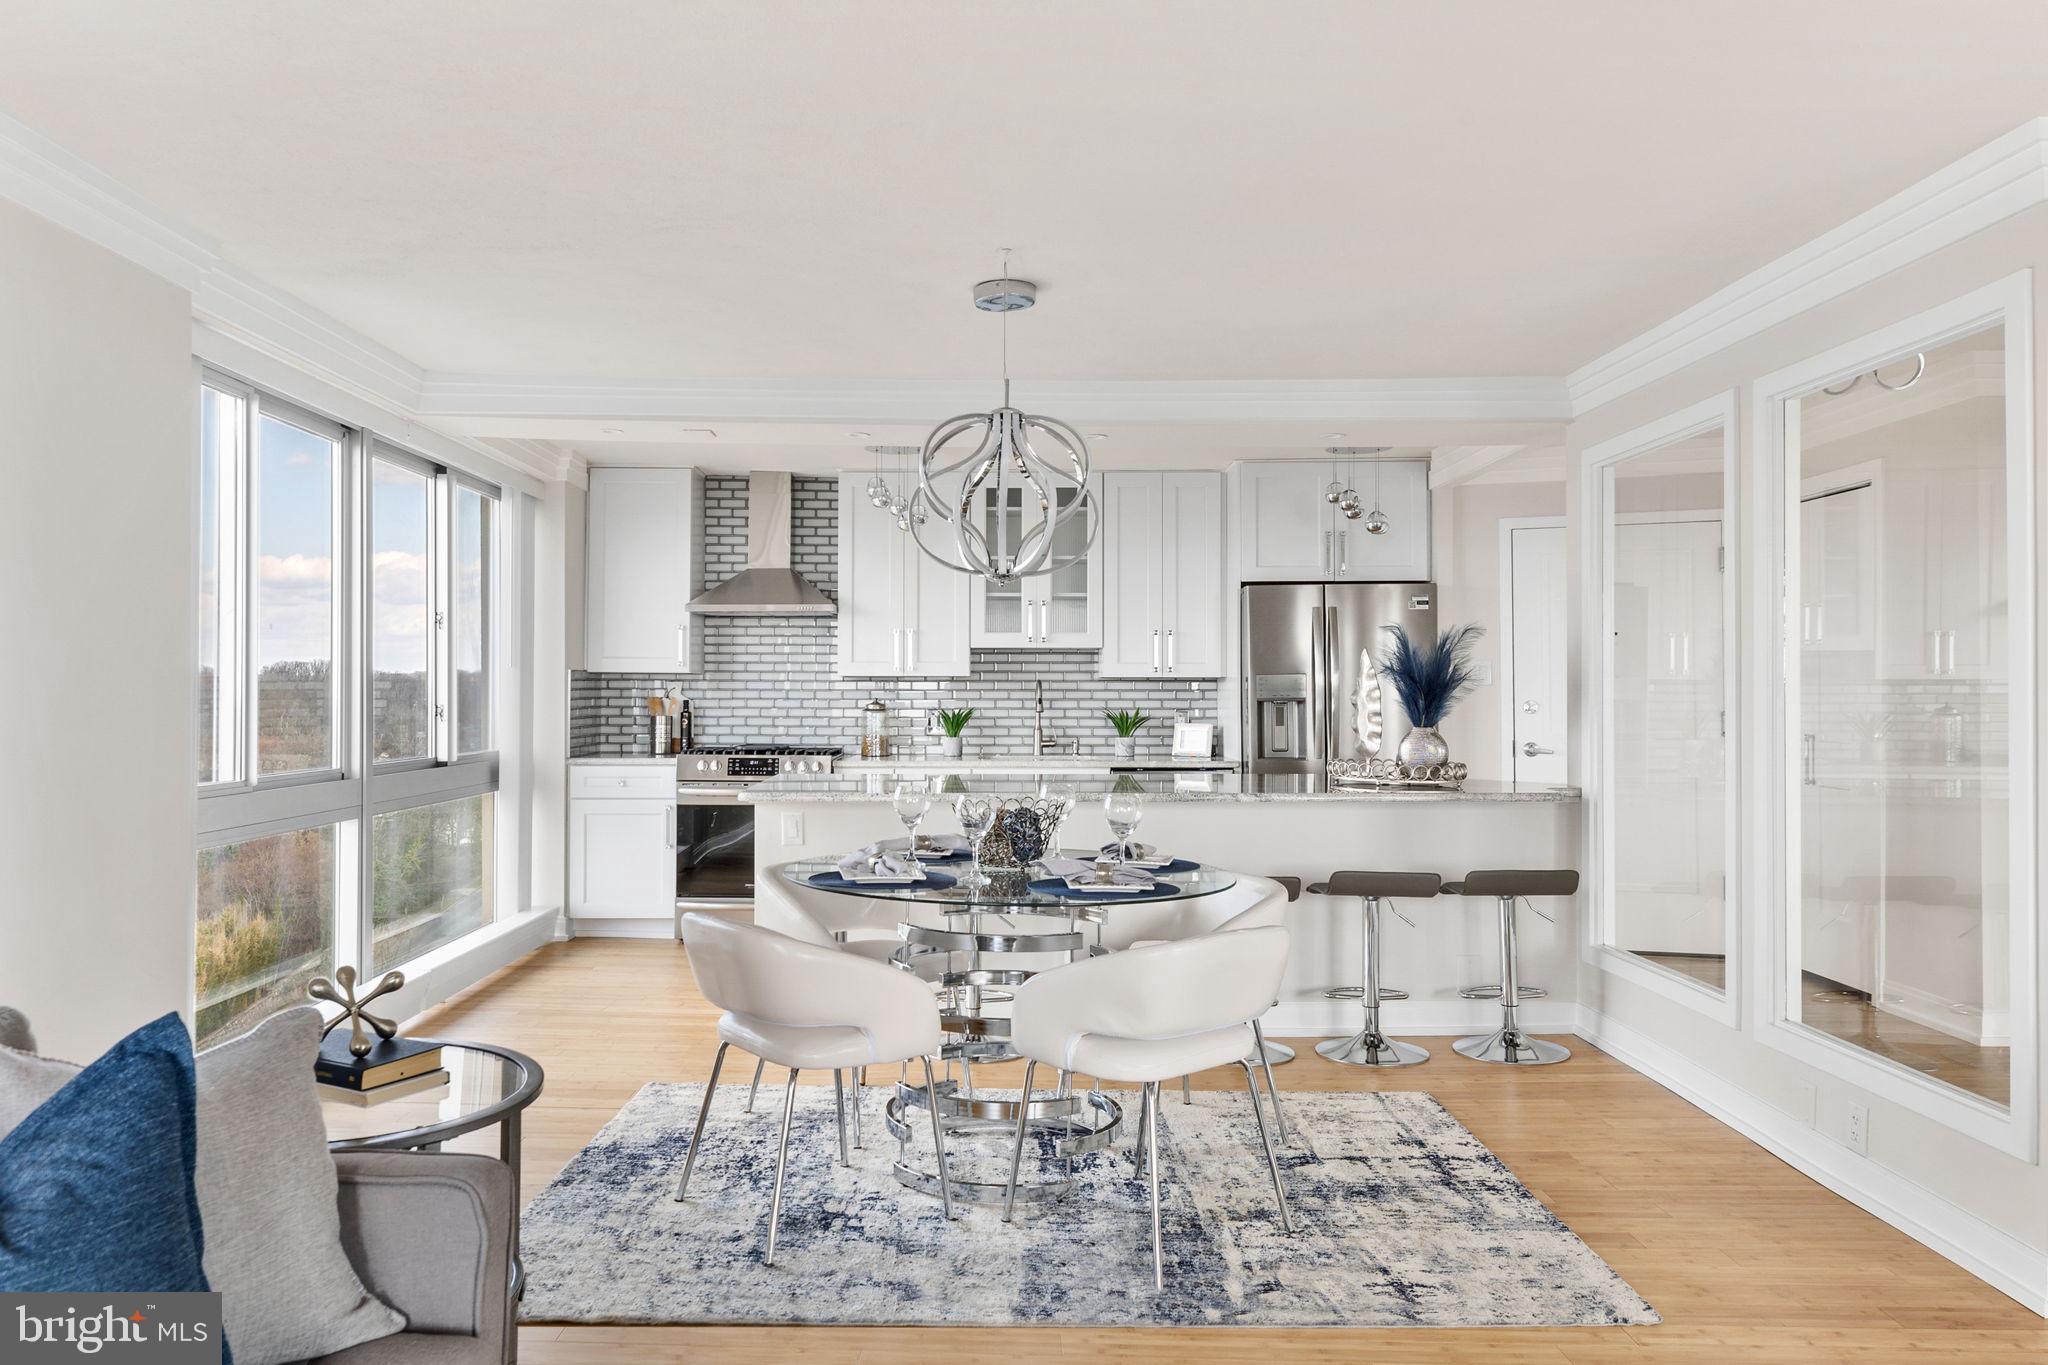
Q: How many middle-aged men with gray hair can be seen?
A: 0